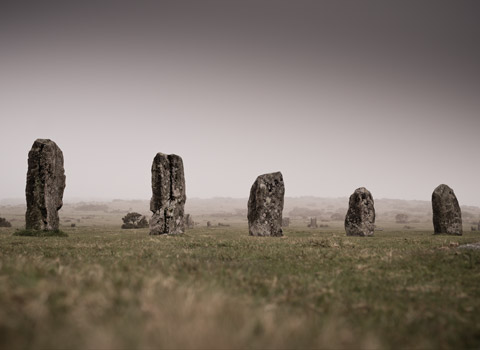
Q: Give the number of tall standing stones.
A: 5